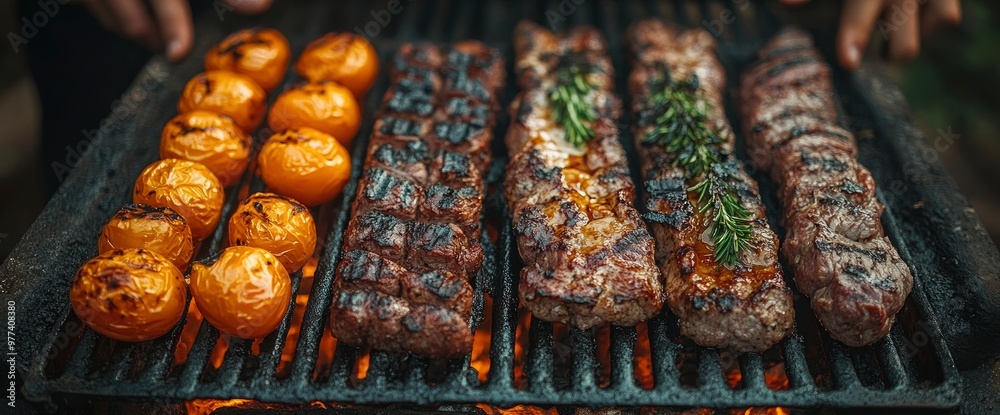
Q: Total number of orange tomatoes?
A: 11